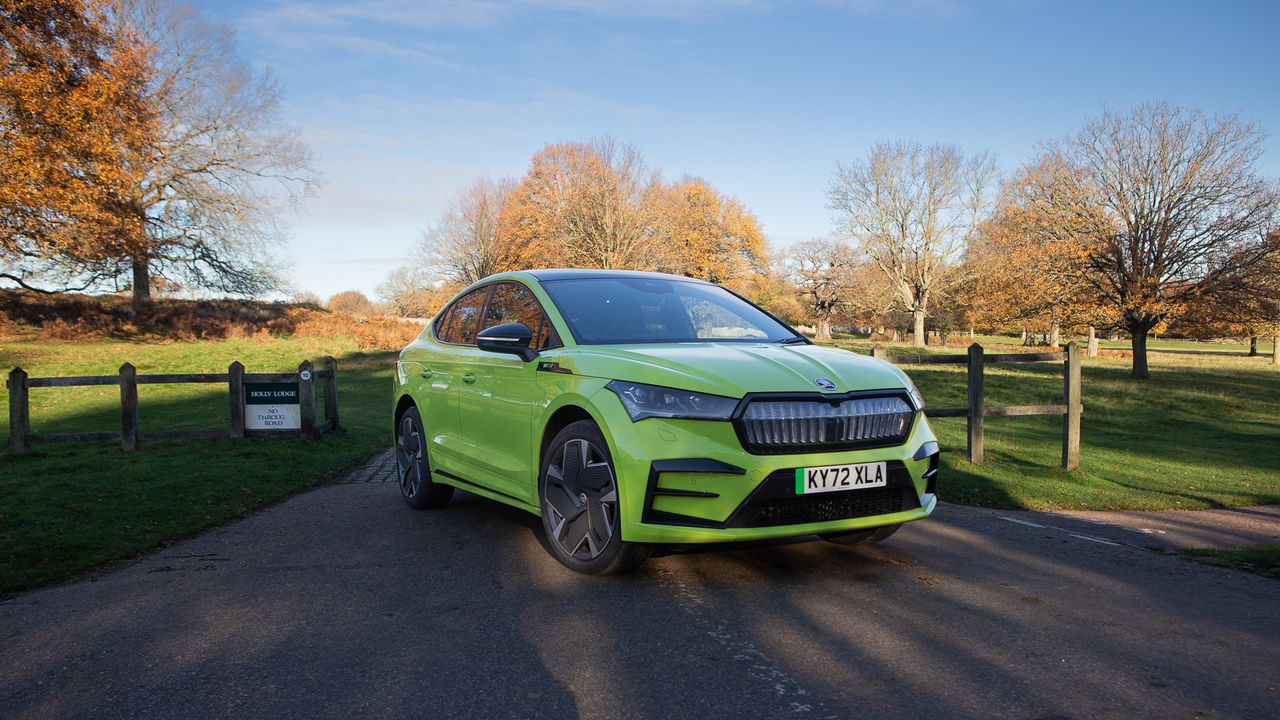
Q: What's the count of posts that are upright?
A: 8